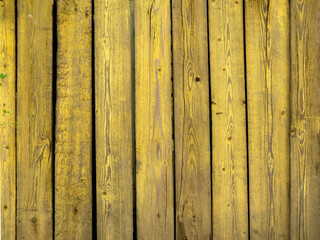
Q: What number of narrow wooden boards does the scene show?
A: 9